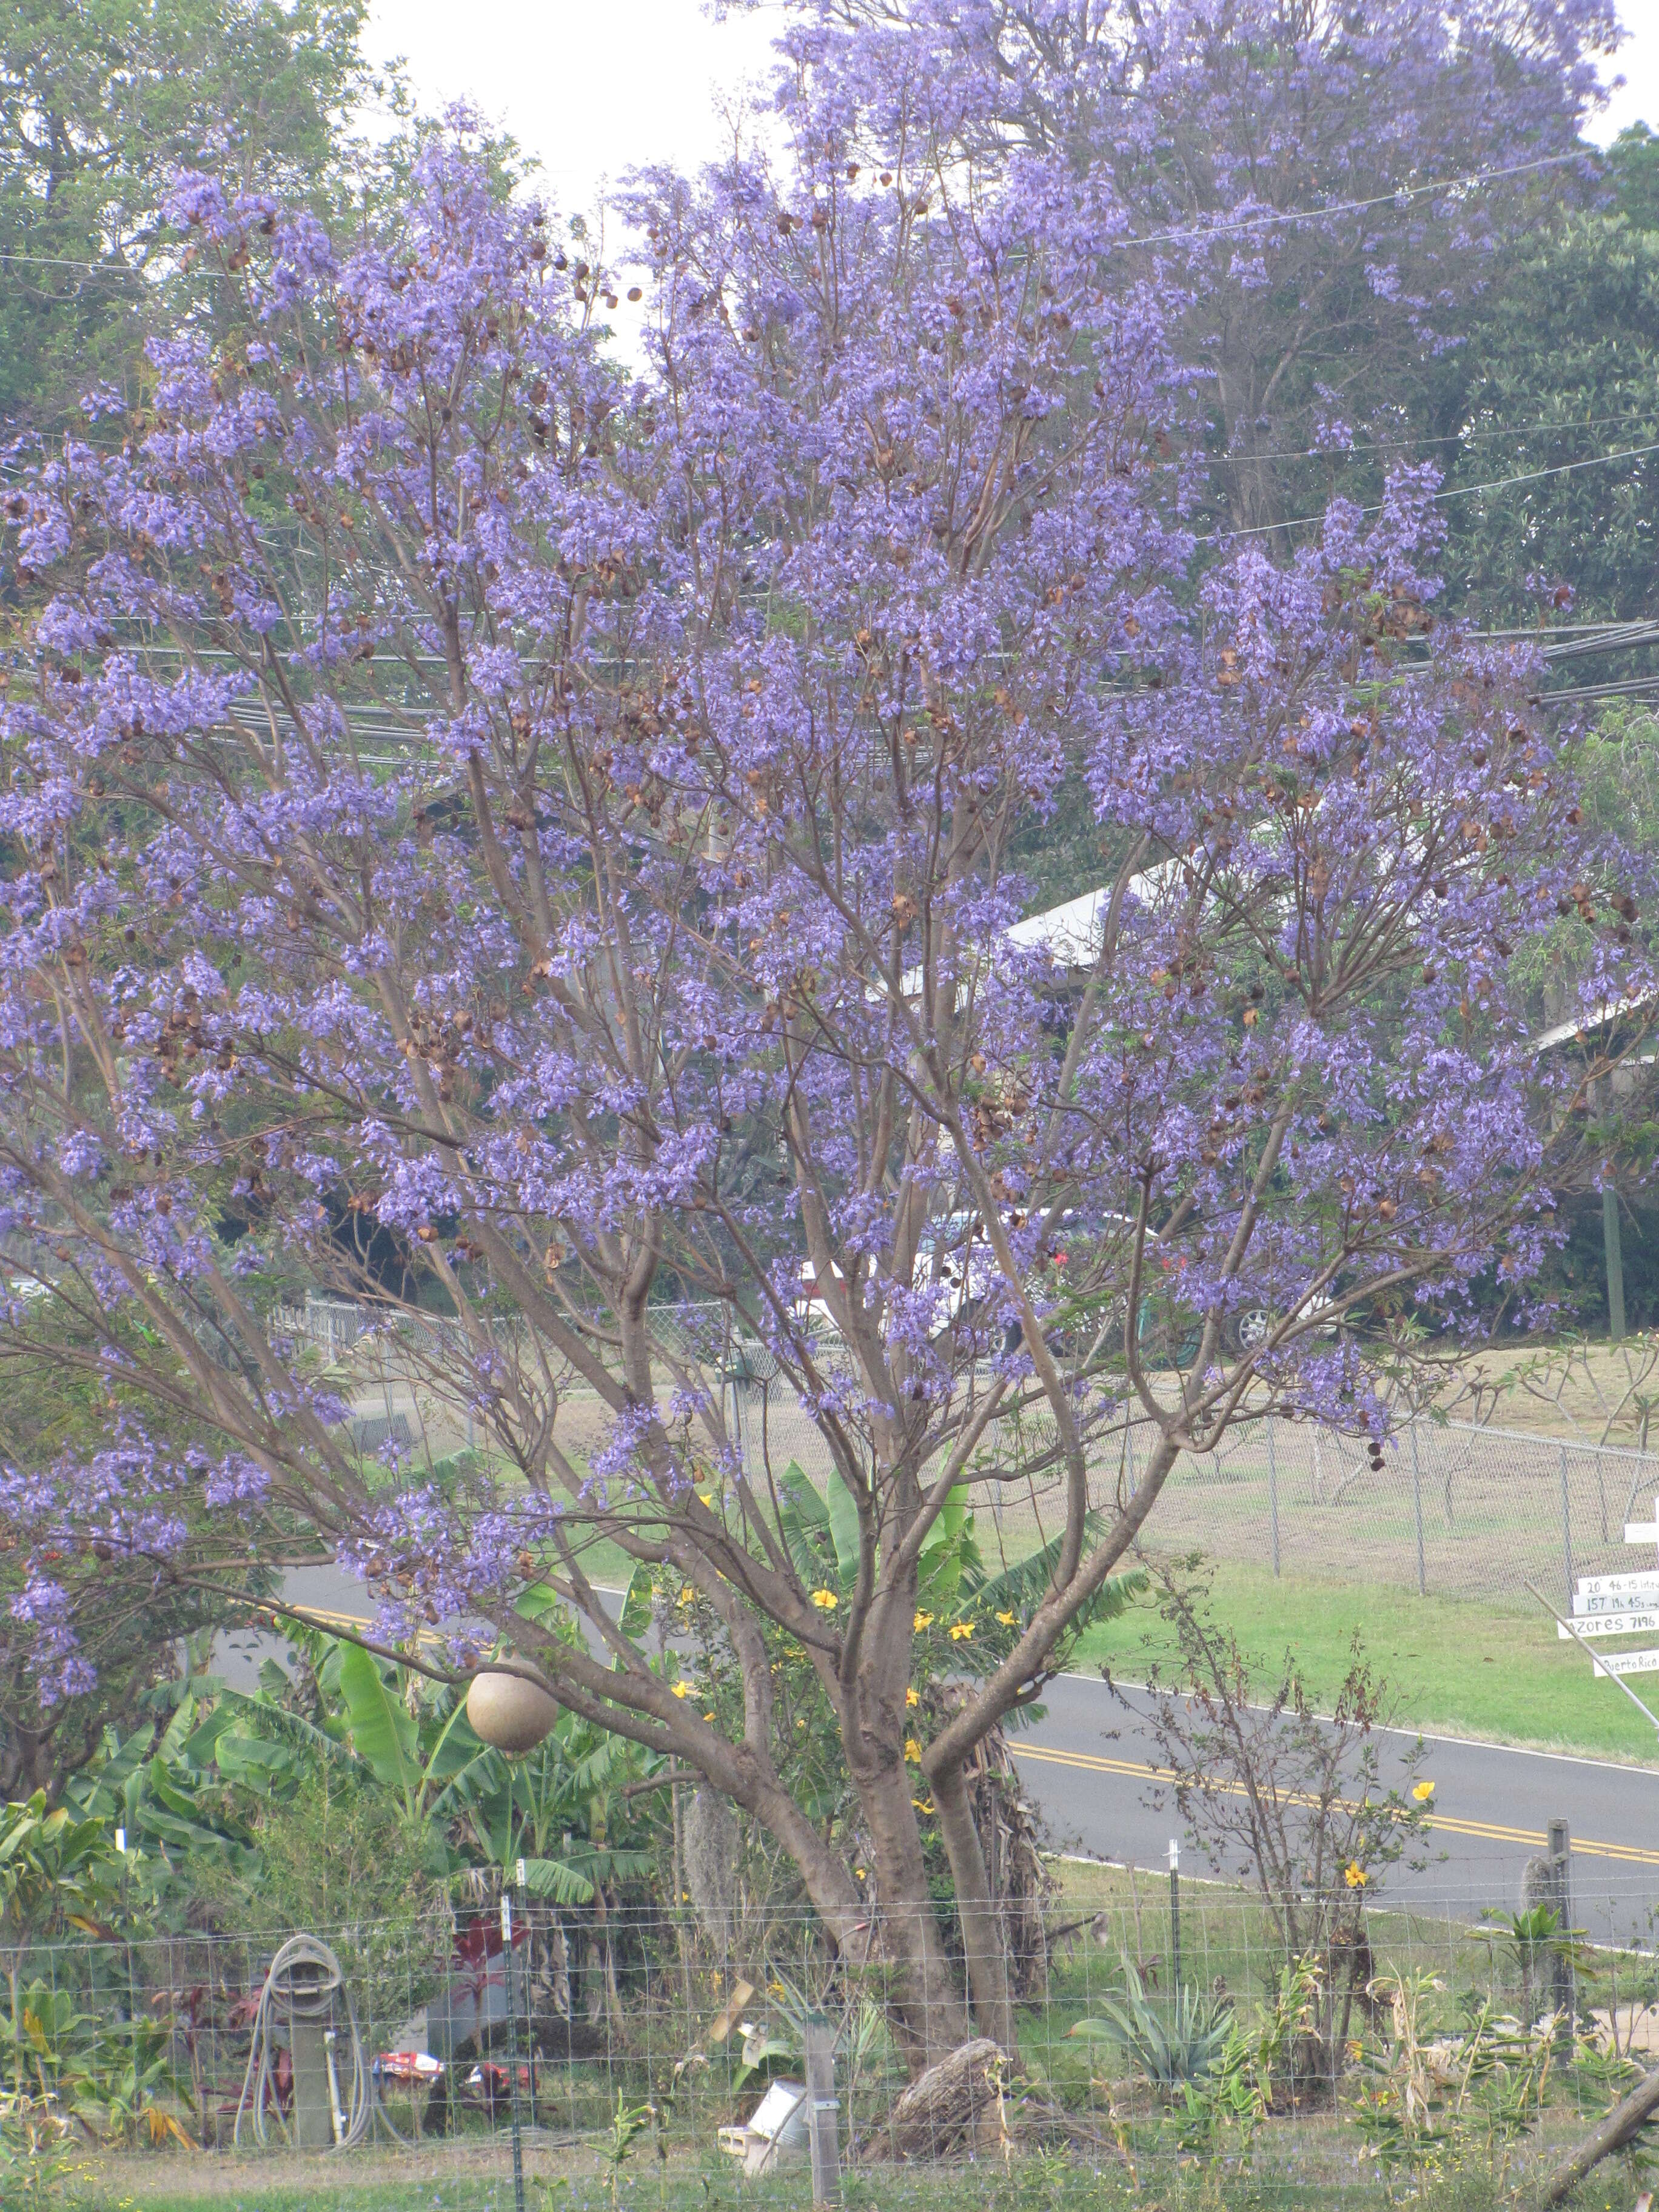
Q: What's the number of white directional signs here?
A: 5